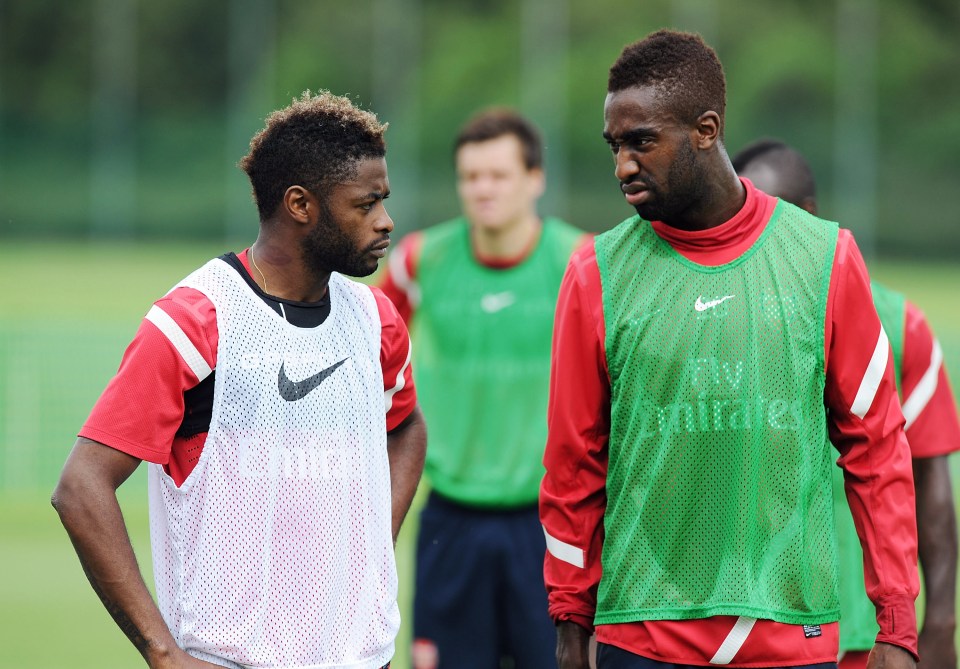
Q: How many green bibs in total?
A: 3